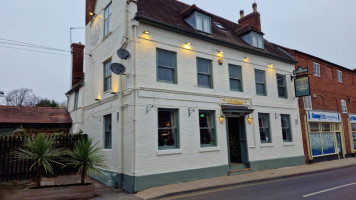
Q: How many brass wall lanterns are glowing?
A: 2